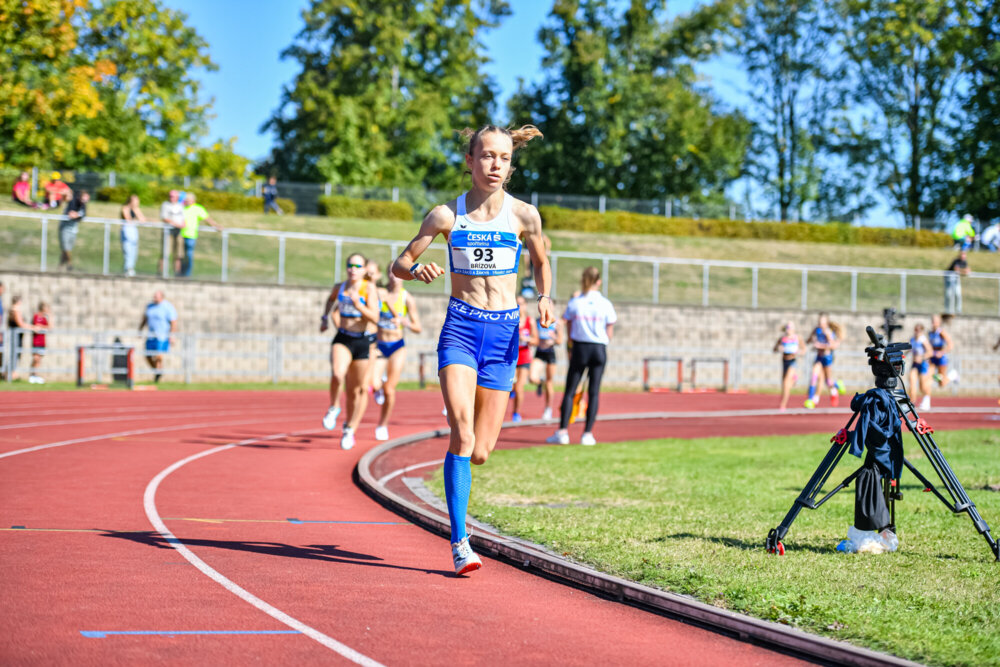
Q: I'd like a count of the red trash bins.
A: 0